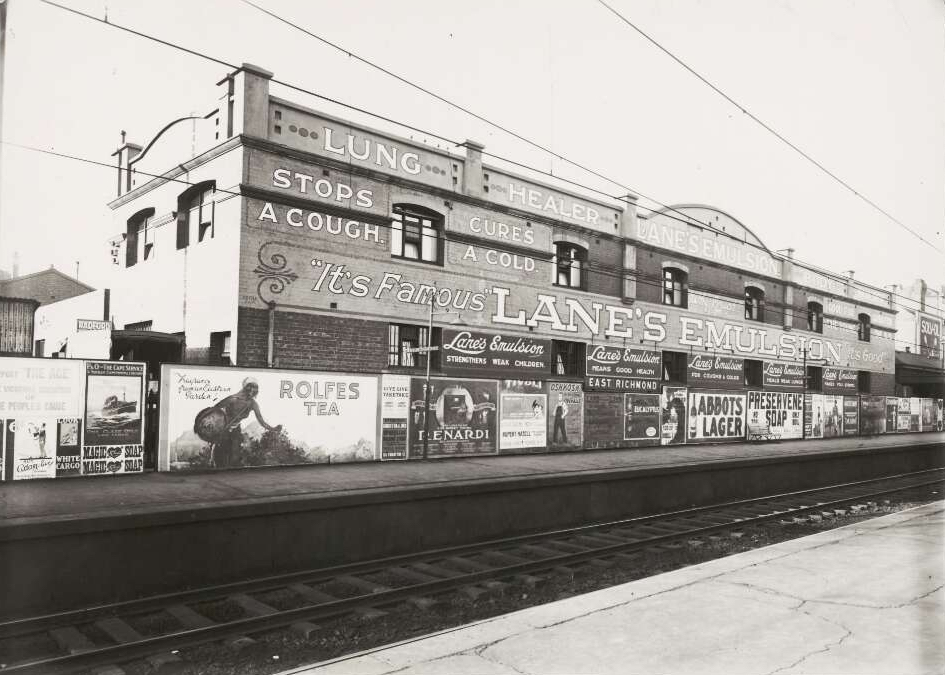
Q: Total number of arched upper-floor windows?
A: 8